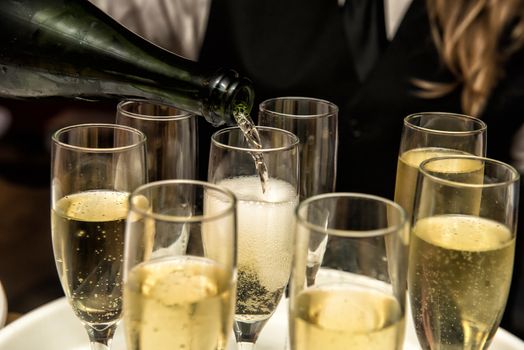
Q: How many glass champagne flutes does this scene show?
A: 8